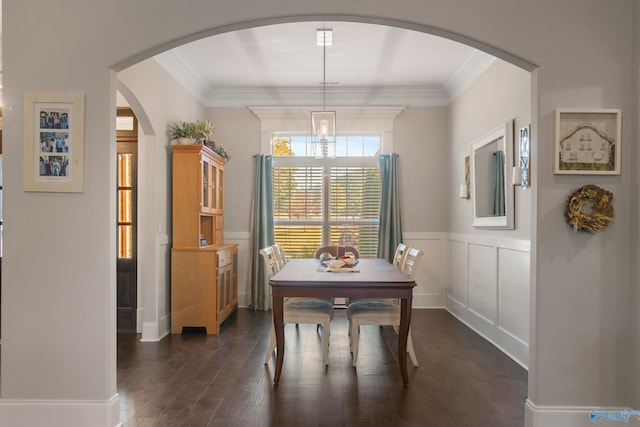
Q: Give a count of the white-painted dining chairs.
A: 4